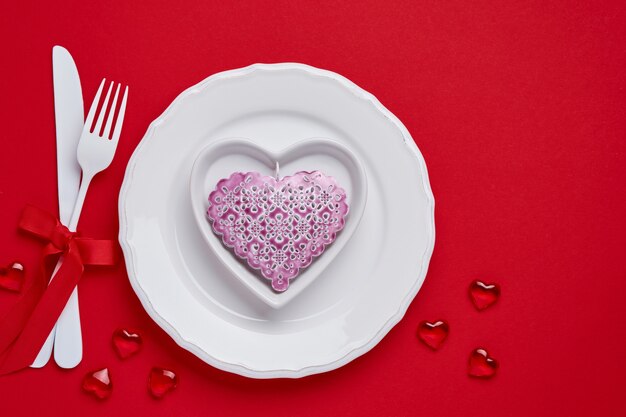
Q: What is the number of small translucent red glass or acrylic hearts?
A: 7